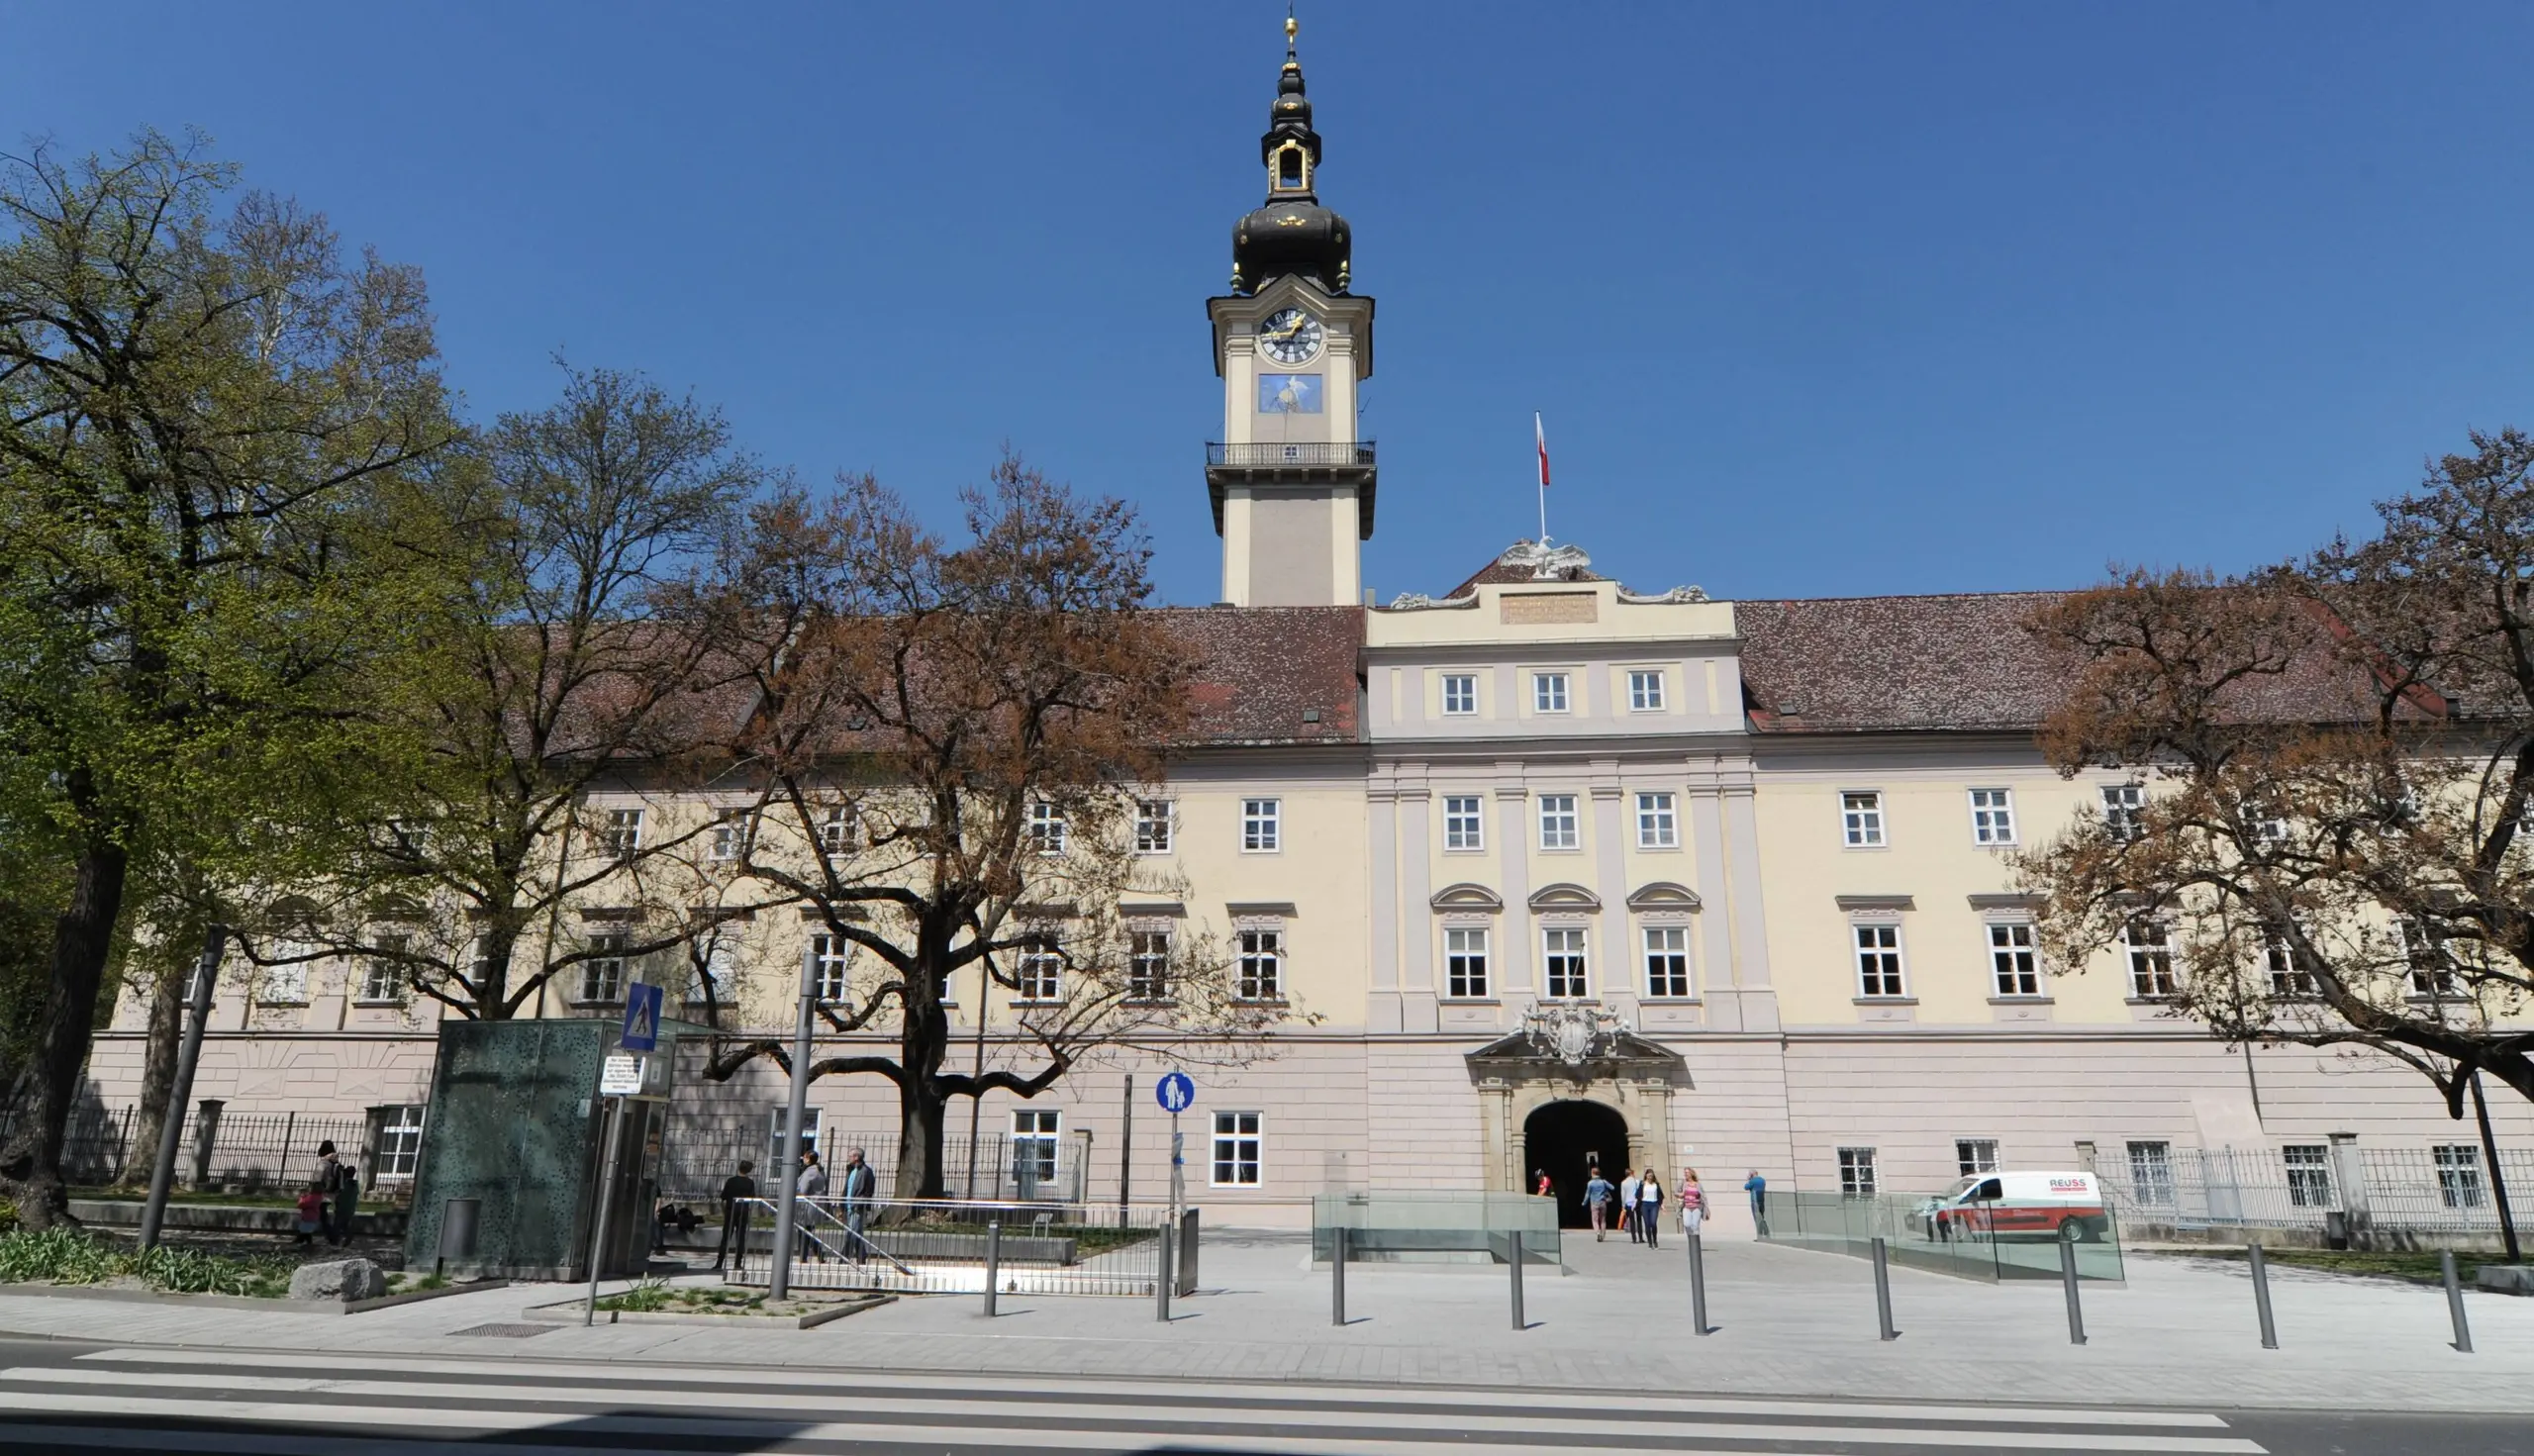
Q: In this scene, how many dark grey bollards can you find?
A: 9